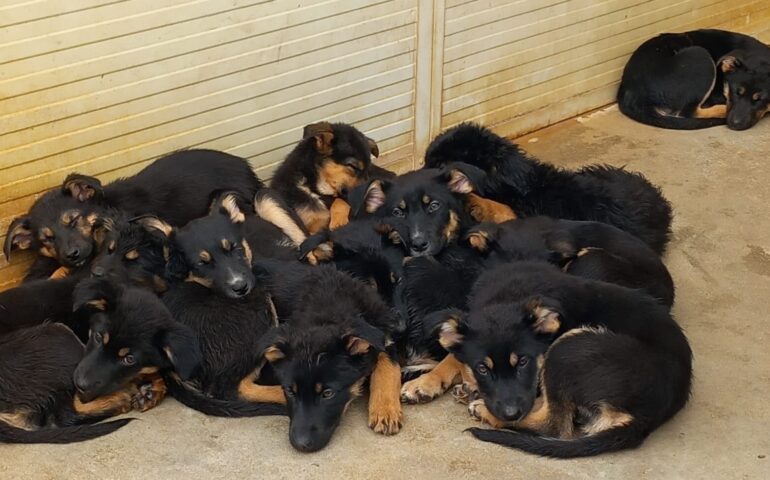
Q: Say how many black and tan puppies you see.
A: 12